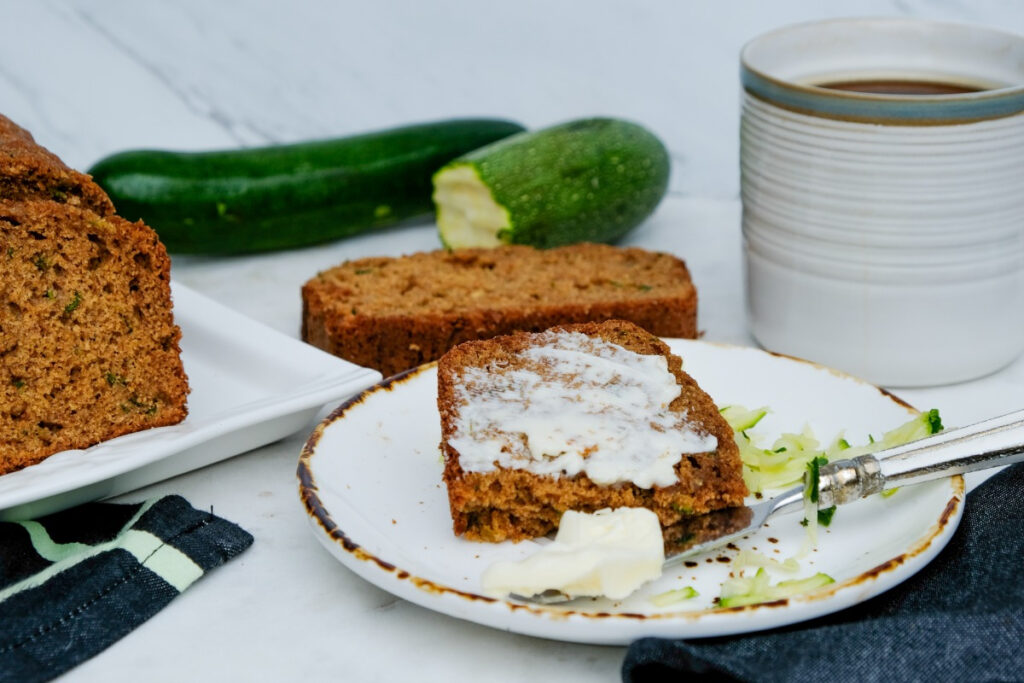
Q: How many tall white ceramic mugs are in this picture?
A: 1